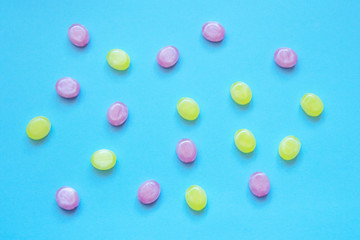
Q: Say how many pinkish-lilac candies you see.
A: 10